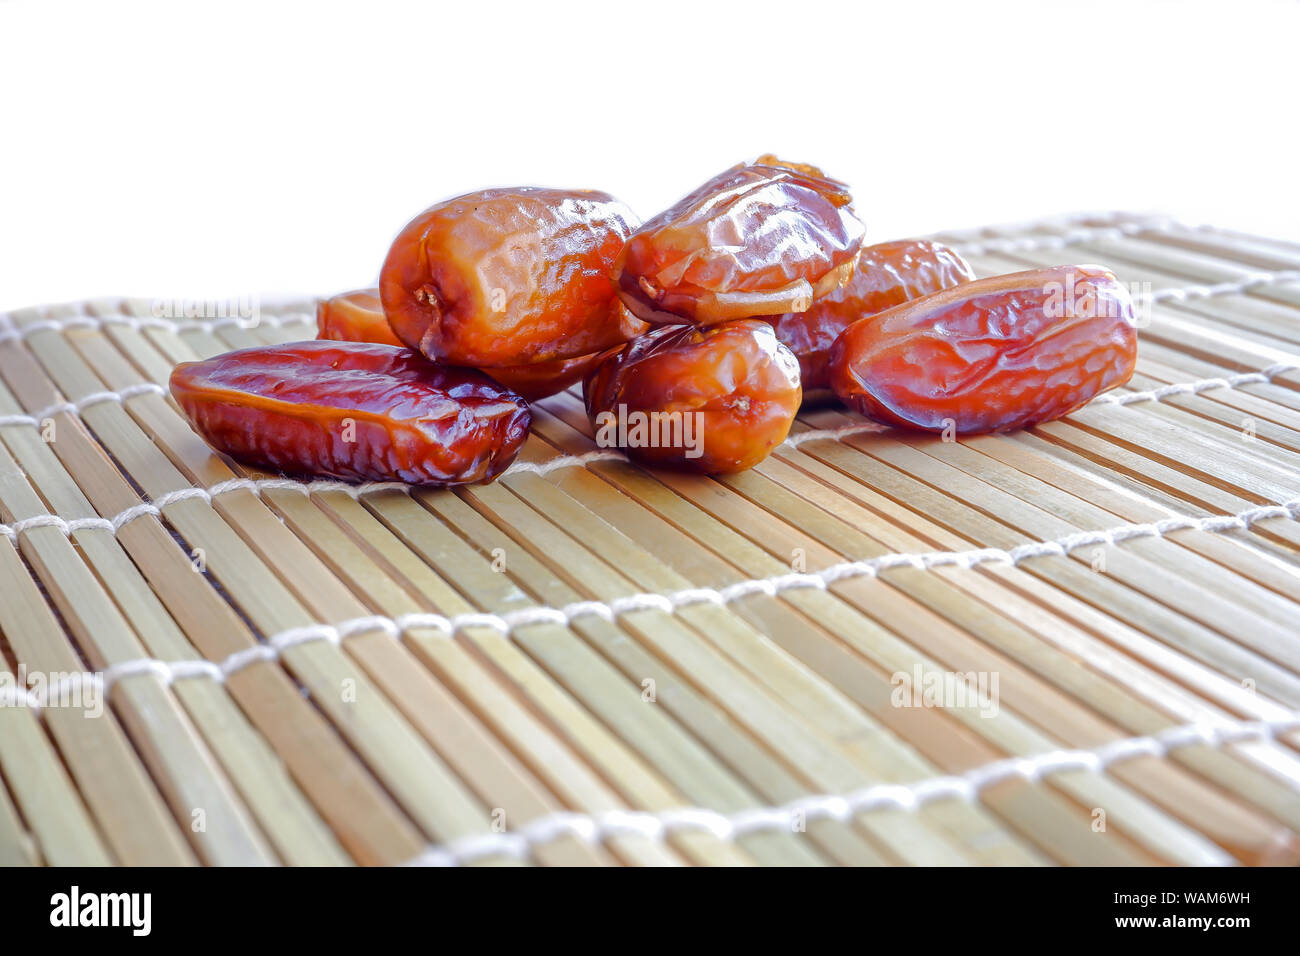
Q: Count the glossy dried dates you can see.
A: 7